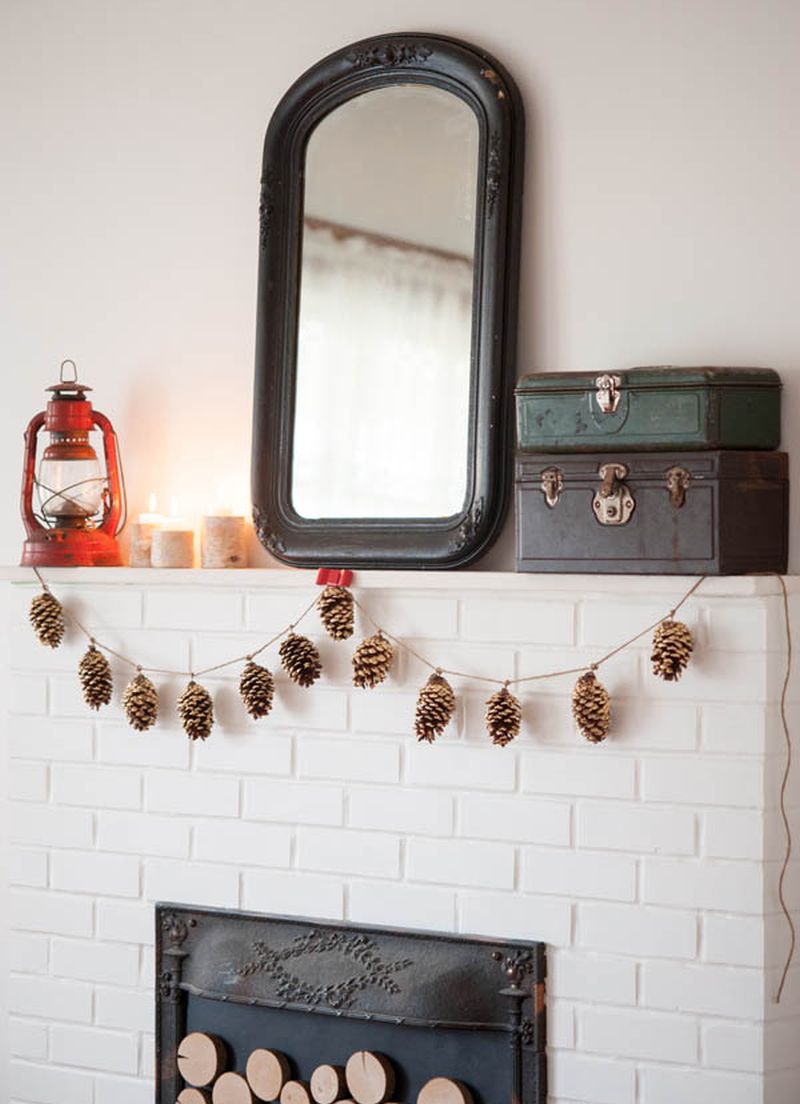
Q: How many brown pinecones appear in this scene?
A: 12